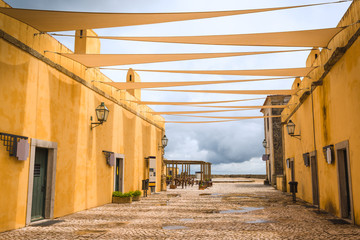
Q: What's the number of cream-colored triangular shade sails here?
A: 11